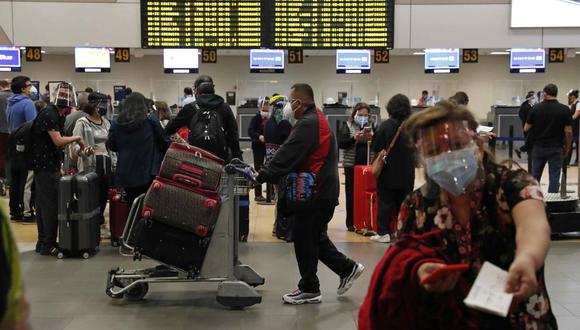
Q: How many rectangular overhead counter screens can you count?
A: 7